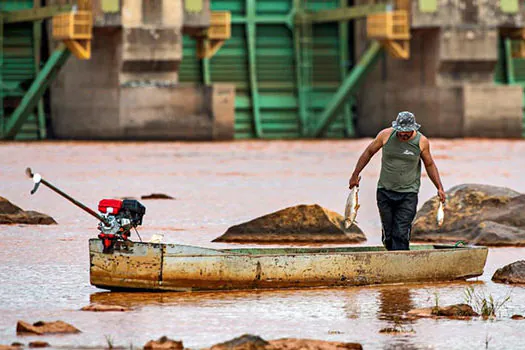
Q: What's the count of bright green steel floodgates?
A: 3